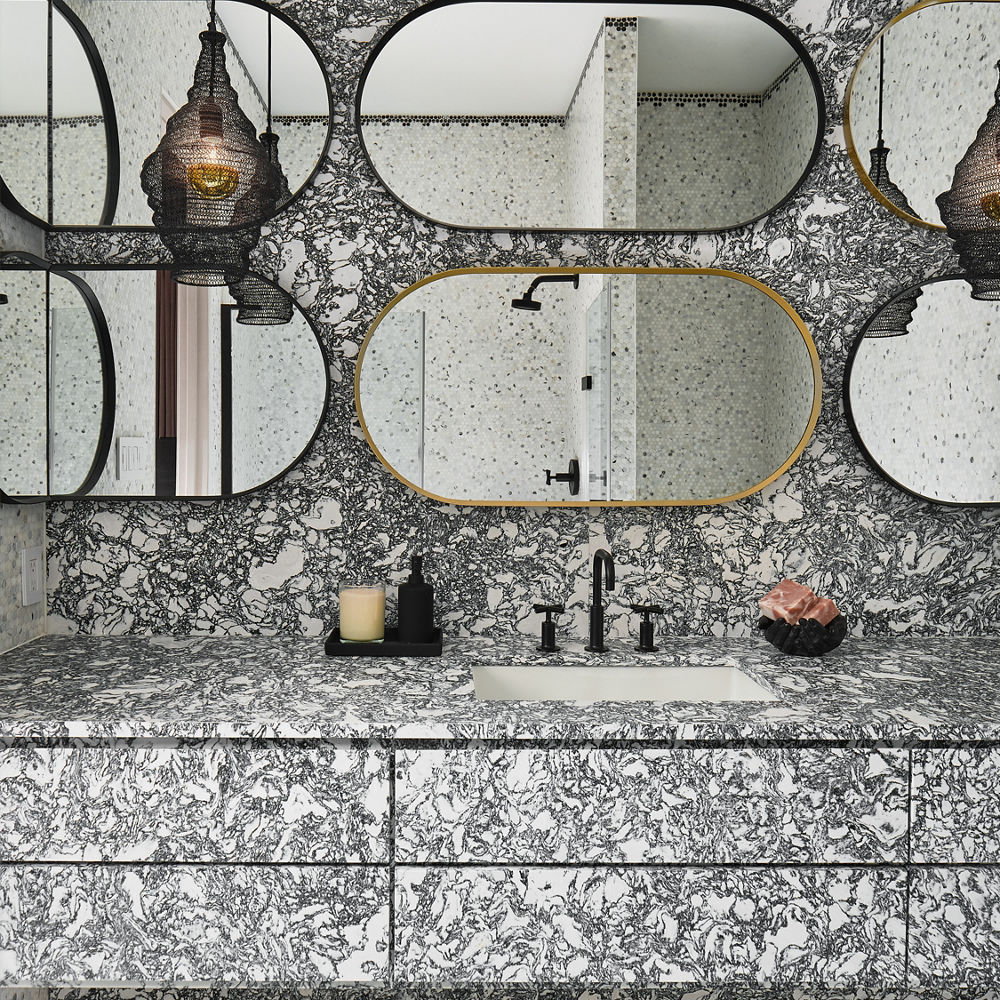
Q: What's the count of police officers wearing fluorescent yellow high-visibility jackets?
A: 0